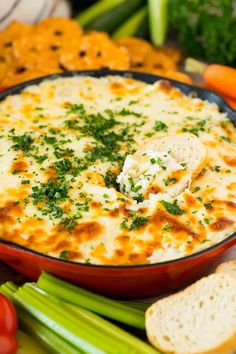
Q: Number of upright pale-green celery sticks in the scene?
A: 1